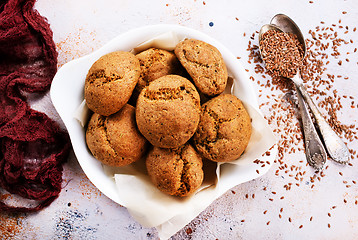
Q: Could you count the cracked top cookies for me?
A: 7